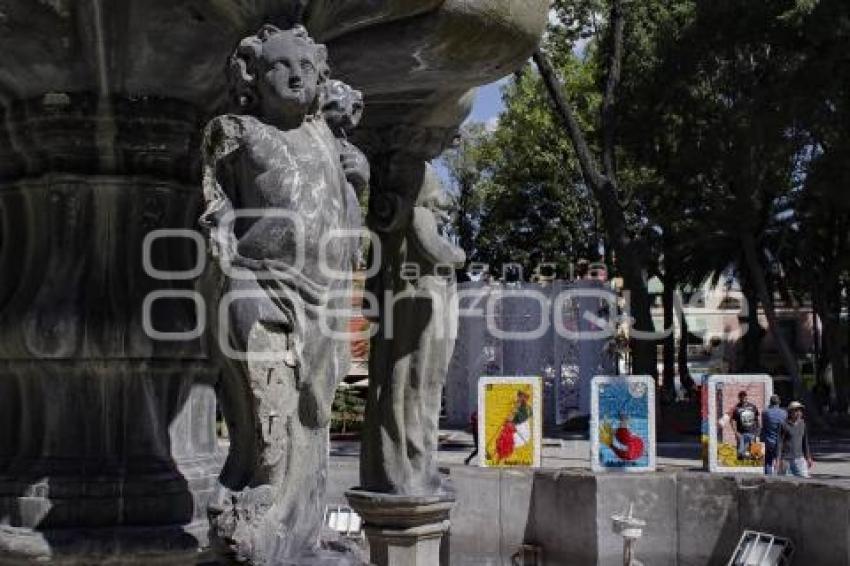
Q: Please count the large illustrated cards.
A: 3